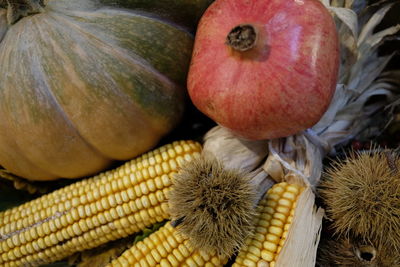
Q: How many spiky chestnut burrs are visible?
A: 3